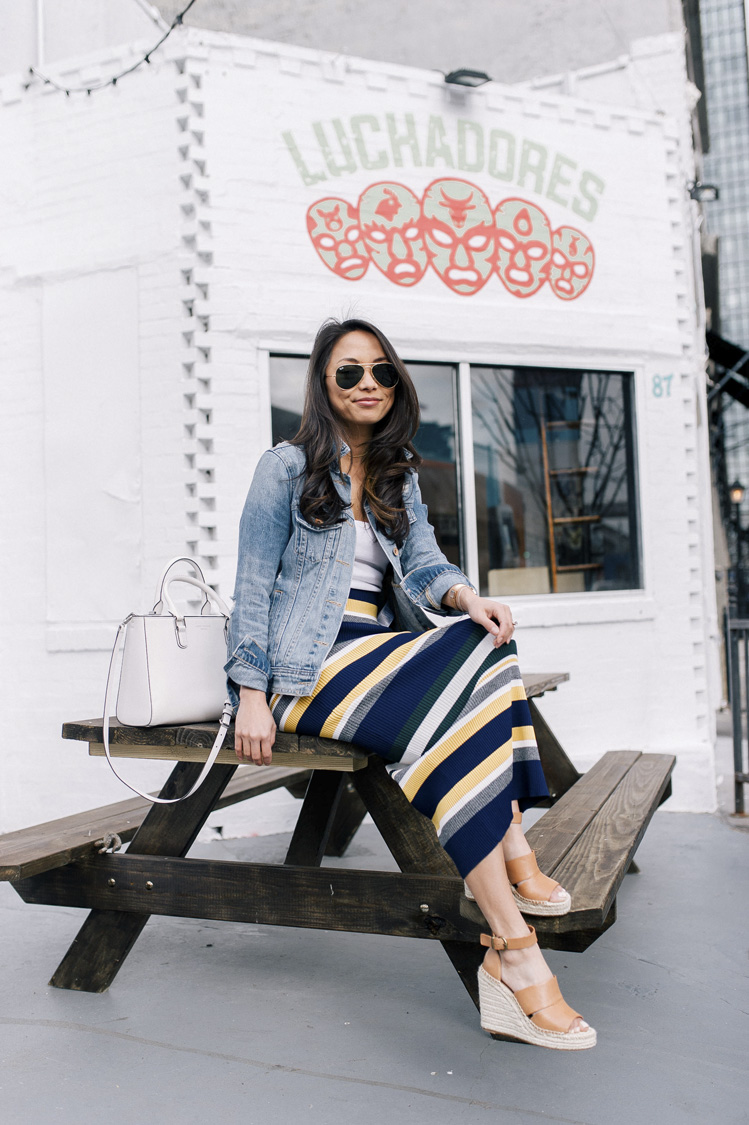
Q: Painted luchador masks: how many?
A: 5